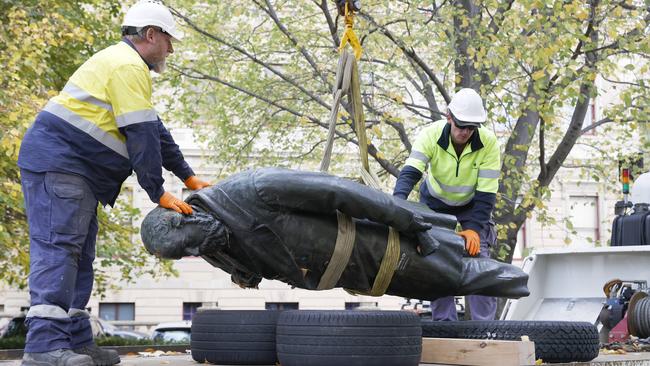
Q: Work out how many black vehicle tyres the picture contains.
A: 3